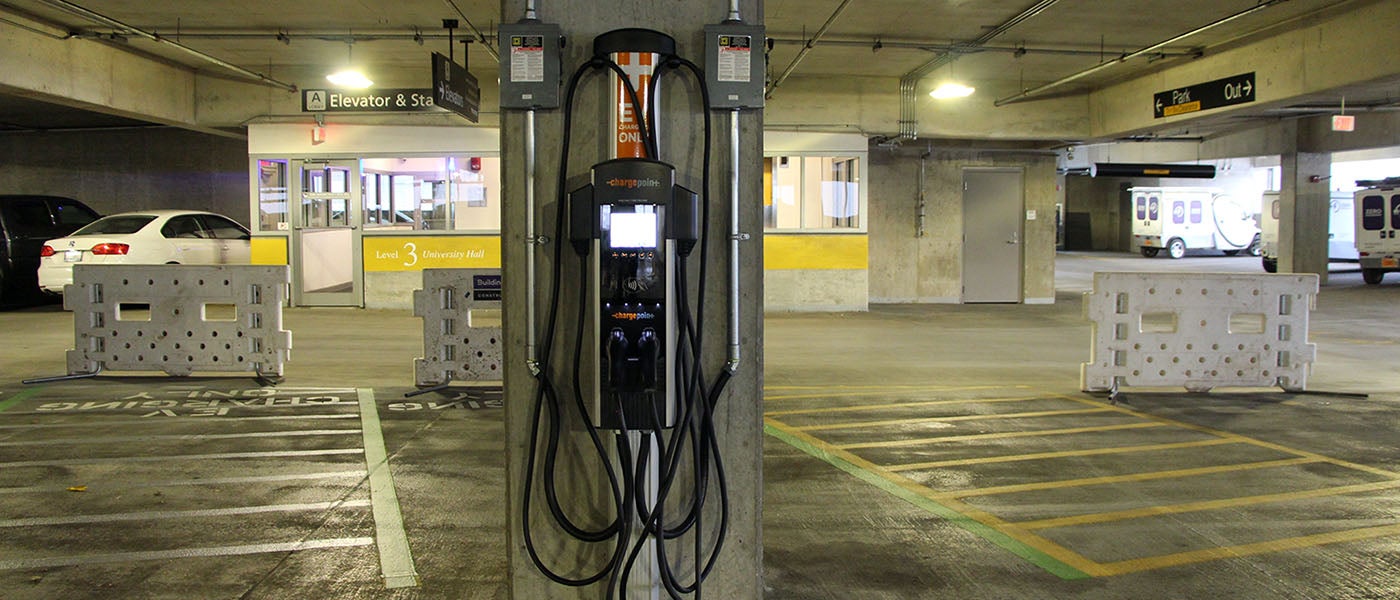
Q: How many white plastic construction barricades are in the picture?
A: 3